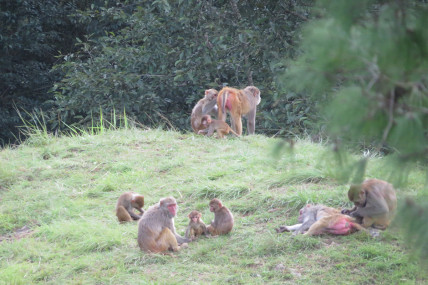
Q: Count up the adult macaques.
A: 5